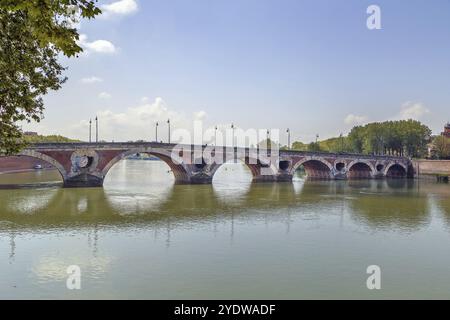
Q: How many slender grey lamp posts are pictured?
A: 10